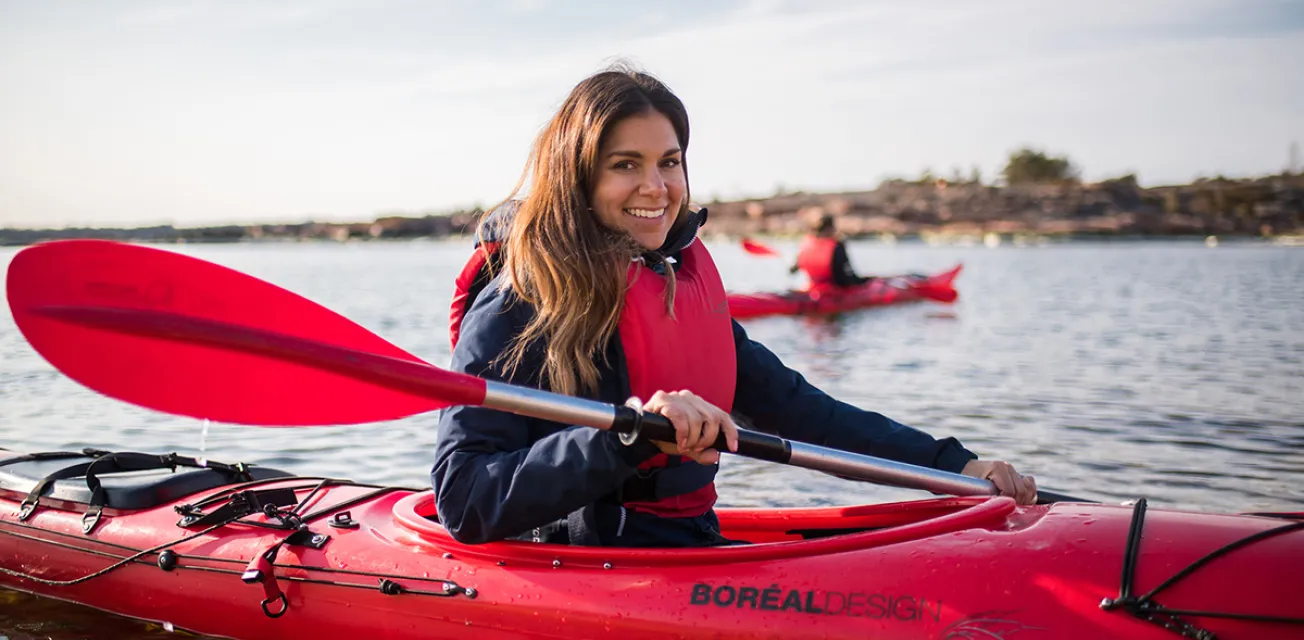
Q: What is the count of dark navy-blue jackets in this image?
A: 1